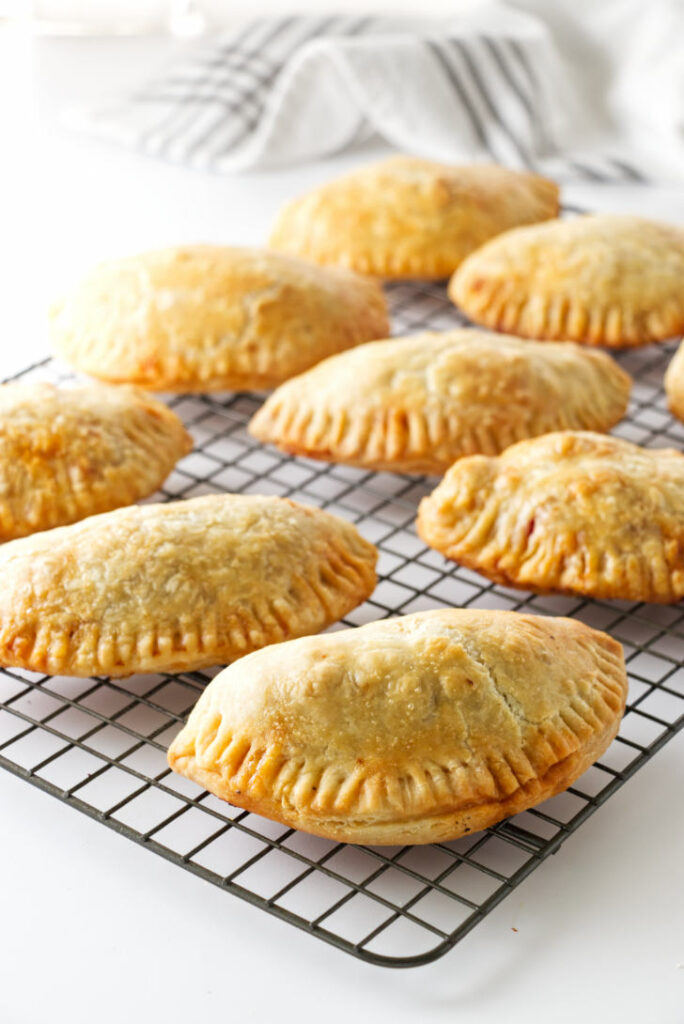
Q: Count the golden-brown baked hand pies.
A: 9